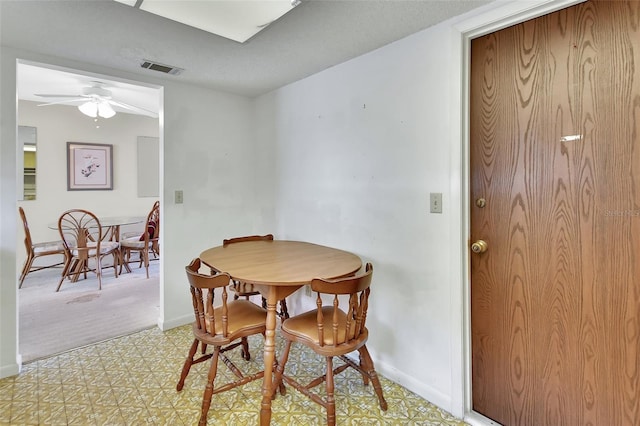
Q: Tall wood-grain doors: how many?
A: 1